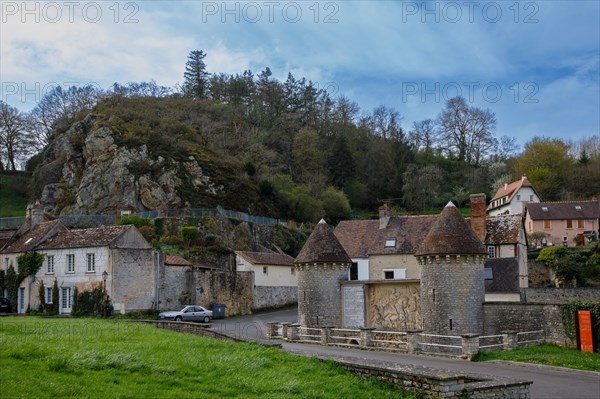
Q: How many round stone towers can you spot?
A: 2